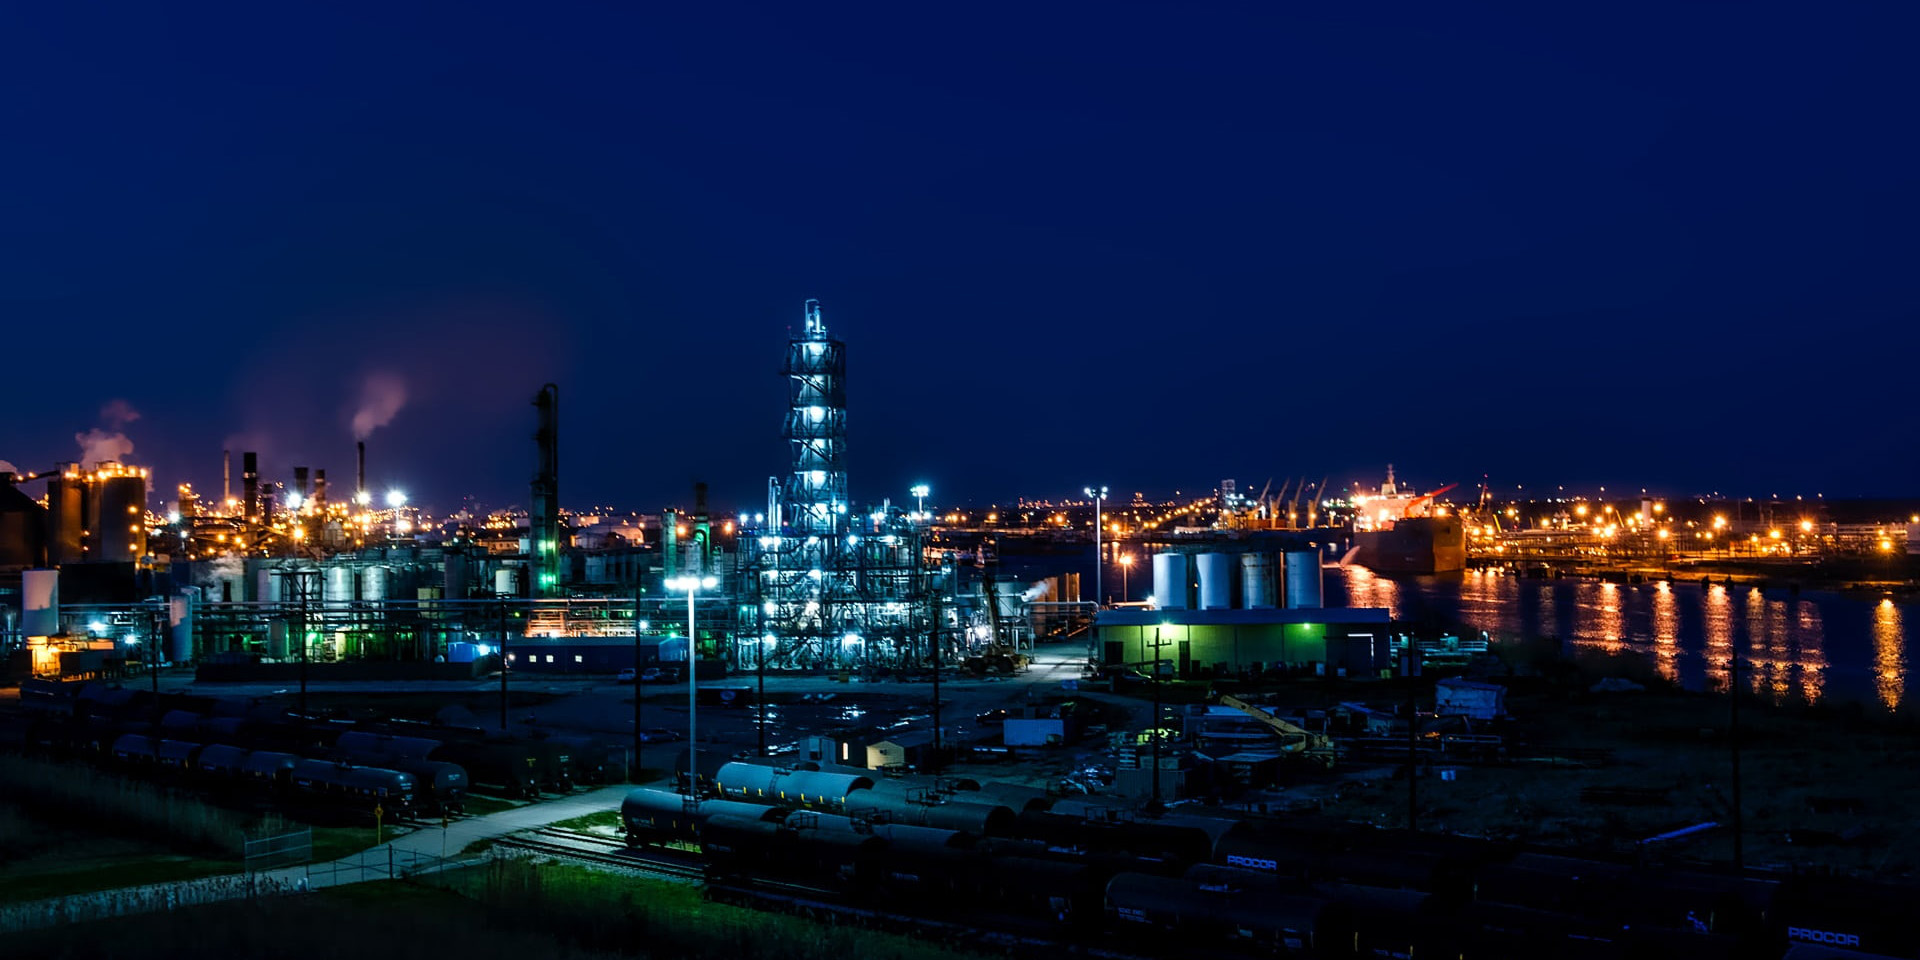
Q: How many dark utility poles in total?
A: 9